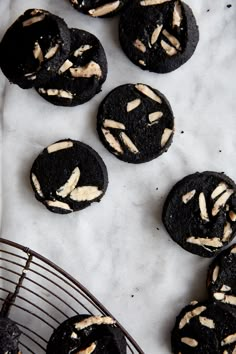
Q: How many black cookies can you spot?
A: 11